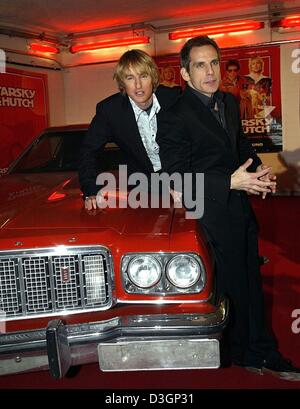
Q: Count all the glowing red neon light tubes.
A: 4